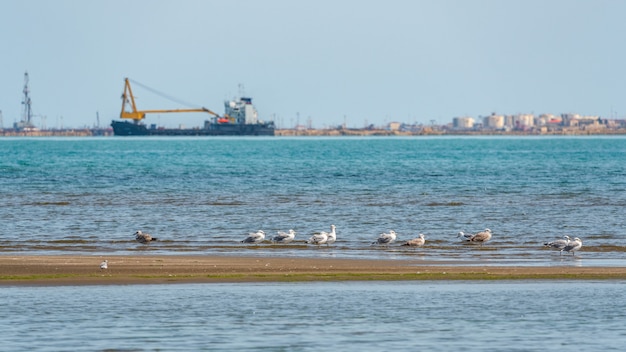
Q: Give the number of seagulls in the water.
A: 11